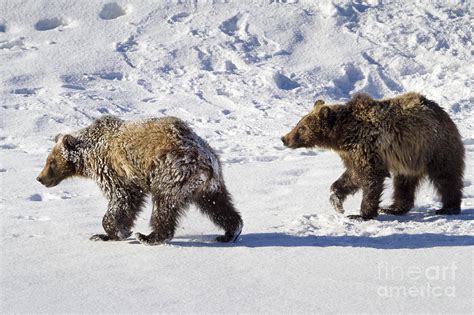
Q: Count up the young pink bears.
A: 0